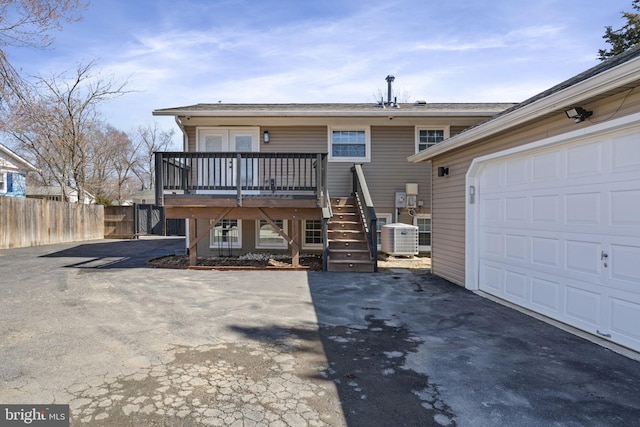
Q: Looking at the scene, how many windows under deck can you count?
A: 3